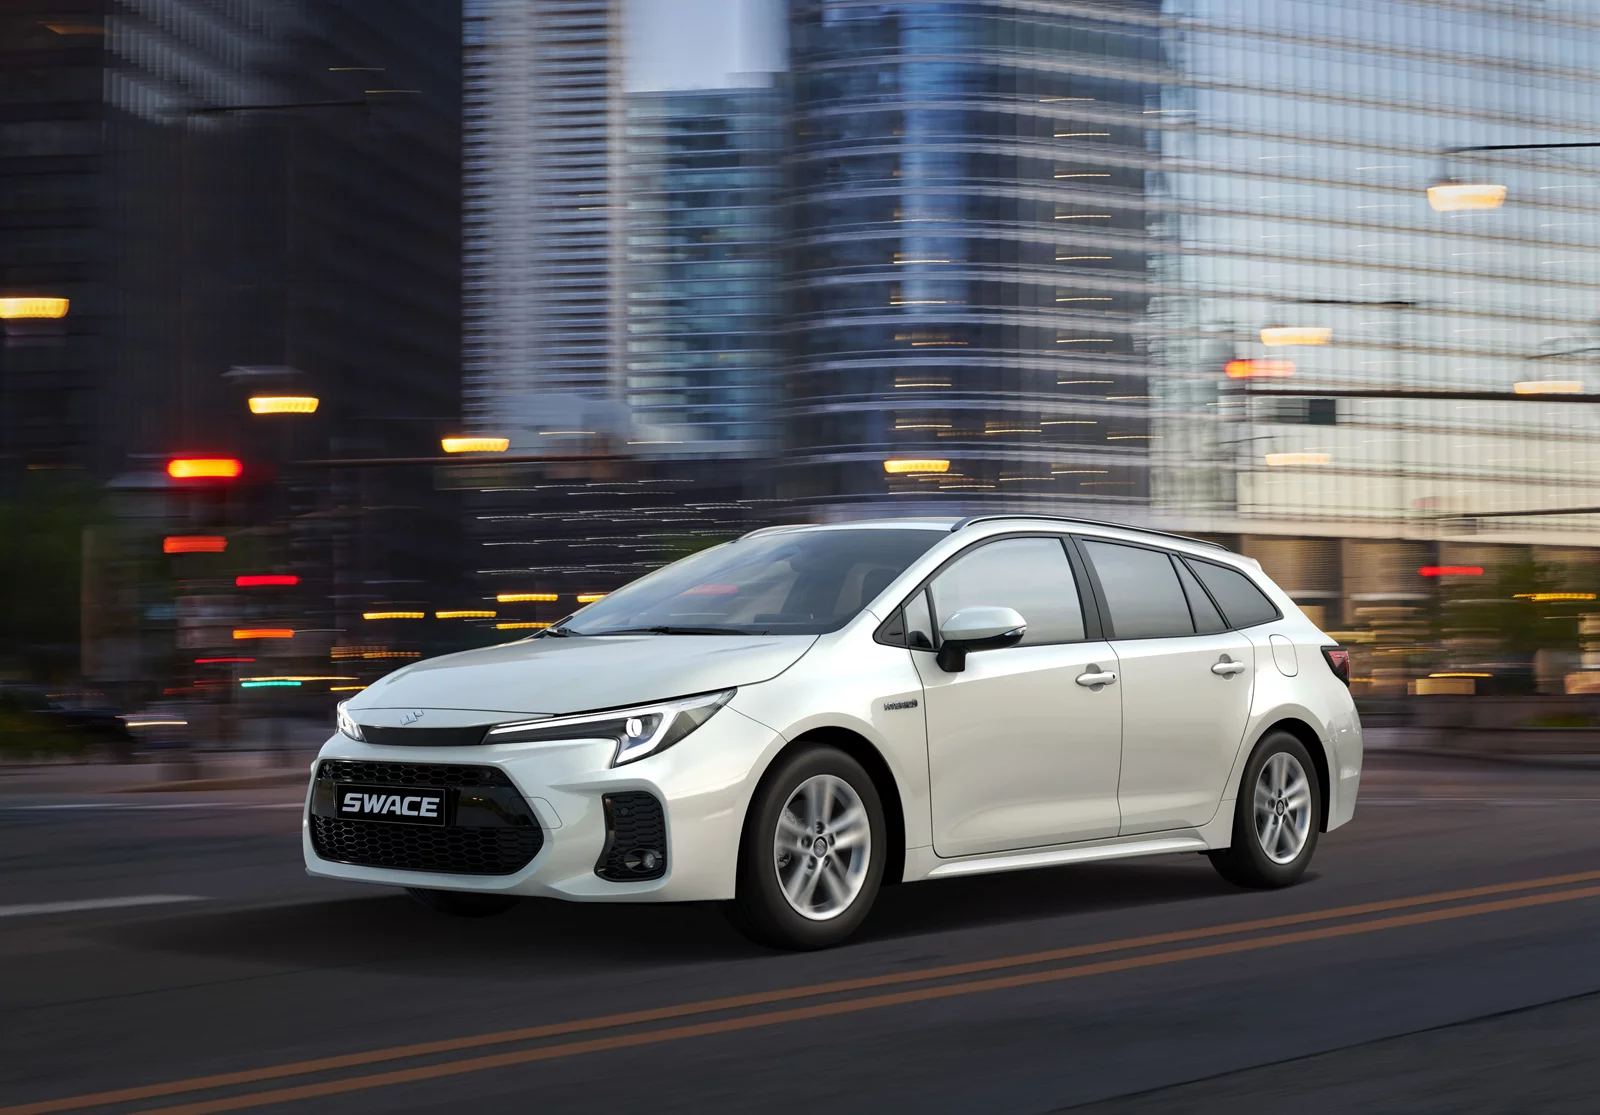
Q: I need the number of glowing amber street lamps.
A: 8